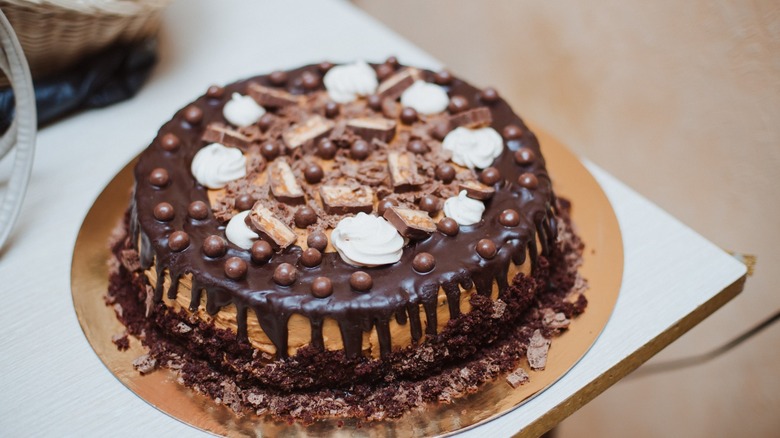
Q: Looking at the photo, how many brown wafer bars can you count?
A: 12